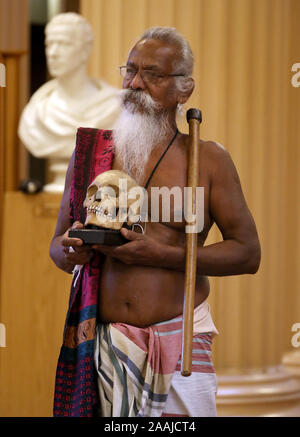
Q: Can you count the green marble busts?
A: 0